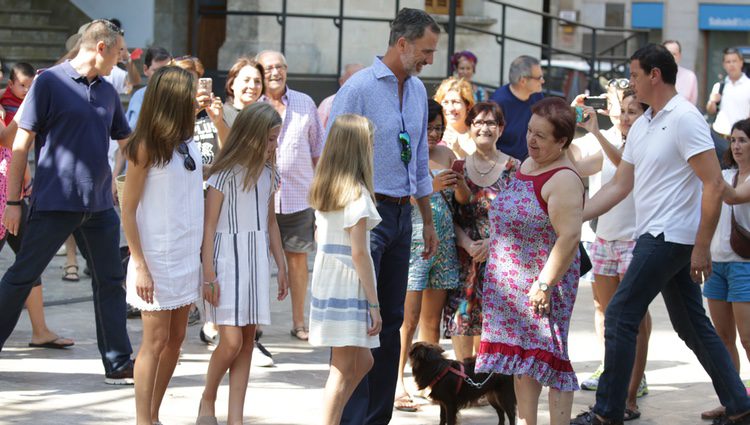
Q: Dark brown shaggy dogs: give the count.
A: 1